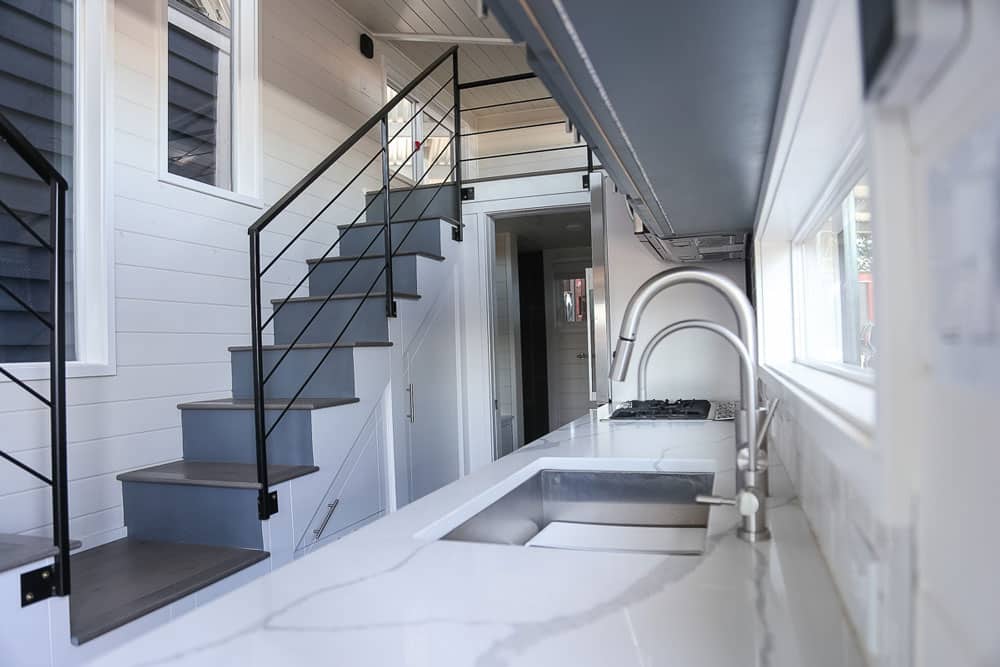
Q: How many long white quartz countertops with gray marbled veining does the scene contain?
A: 1